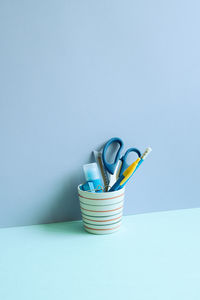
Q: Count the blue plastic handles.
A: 2